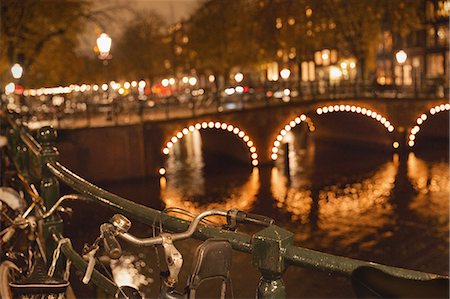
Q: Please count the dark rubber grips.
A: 2